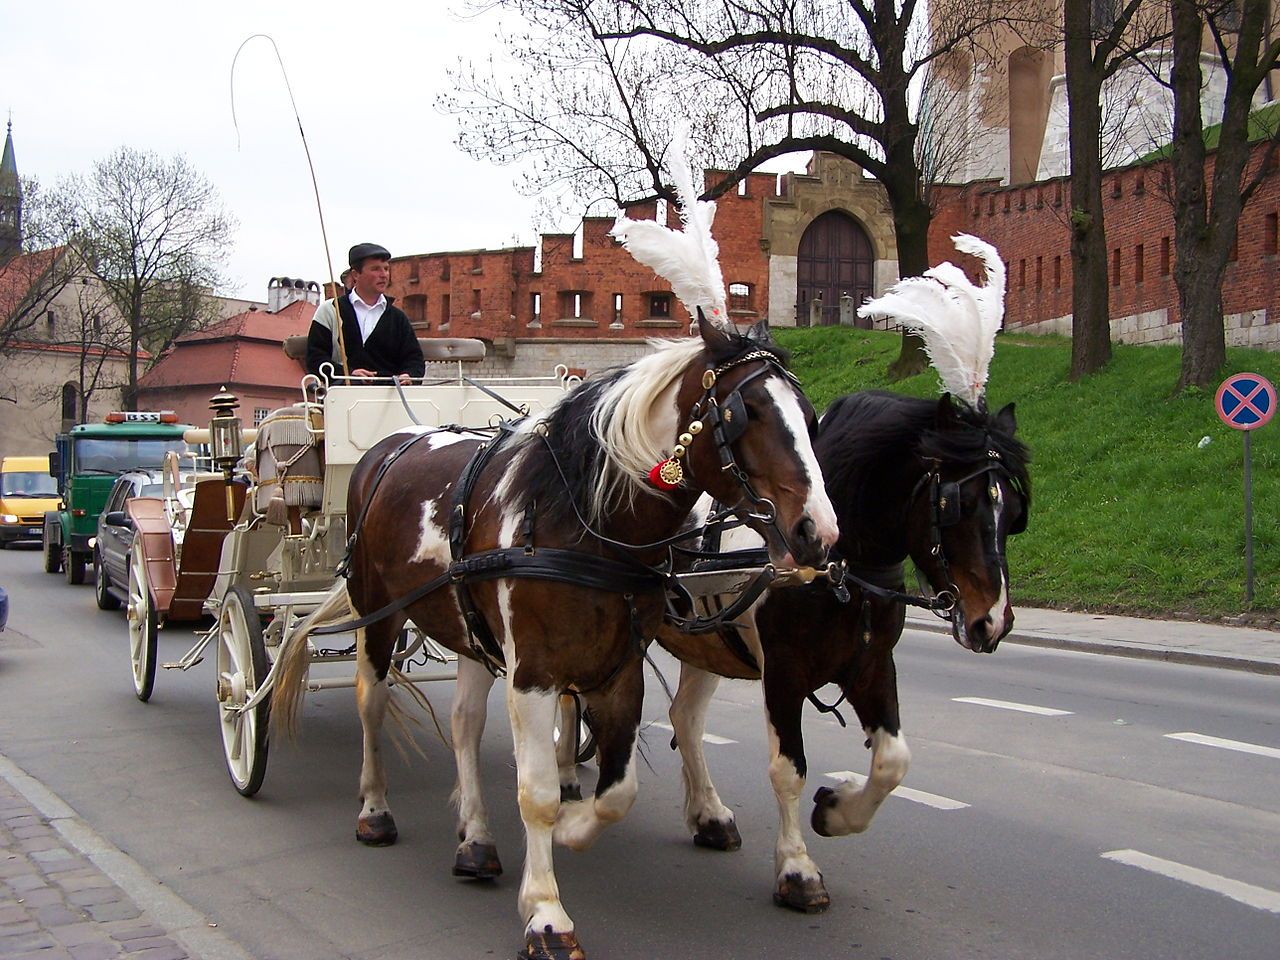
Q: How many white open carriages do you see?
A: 1